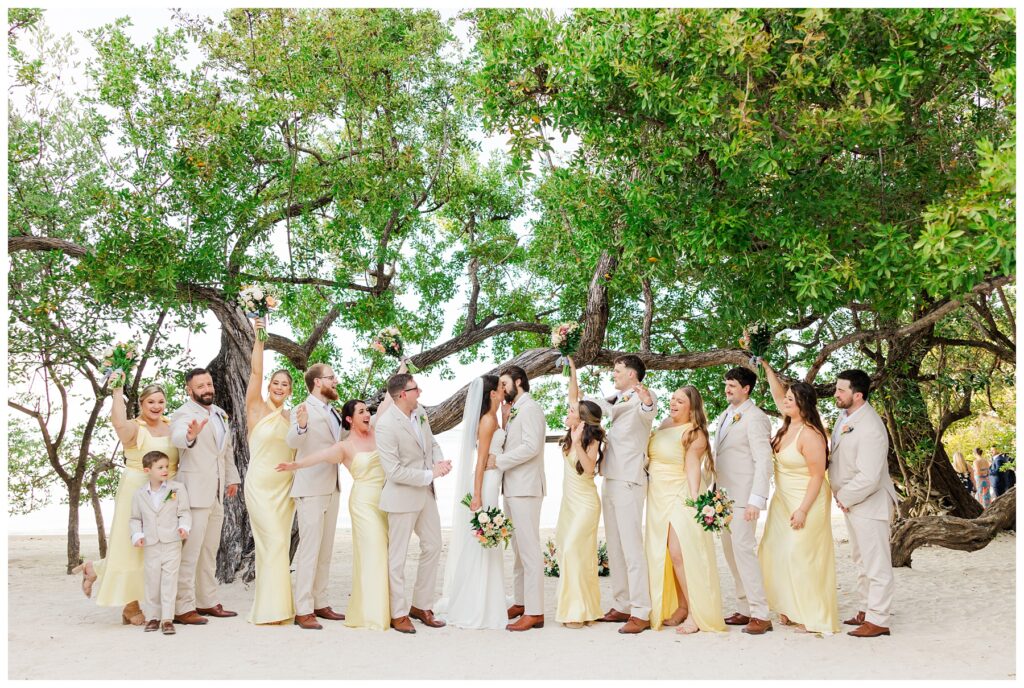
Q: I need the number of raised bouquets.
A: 5